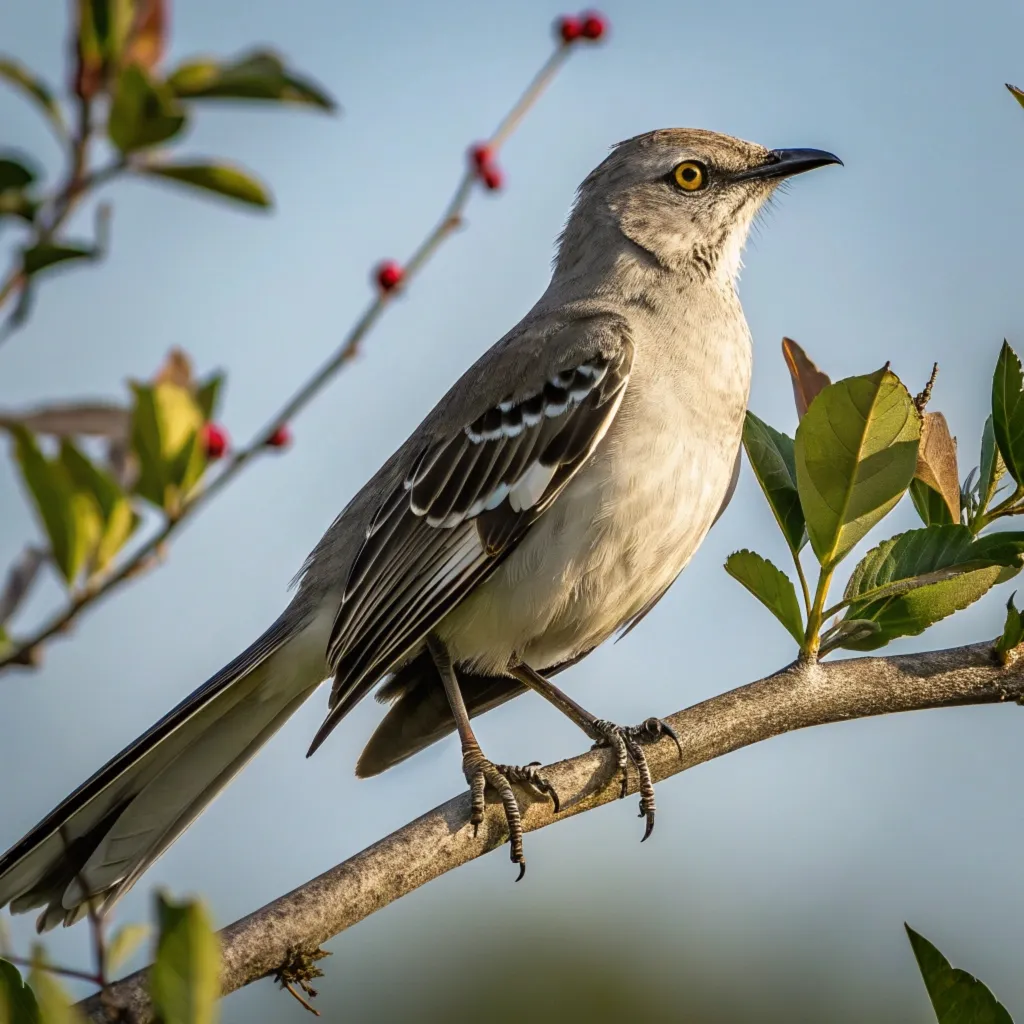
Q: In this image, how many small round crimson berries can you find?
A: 7